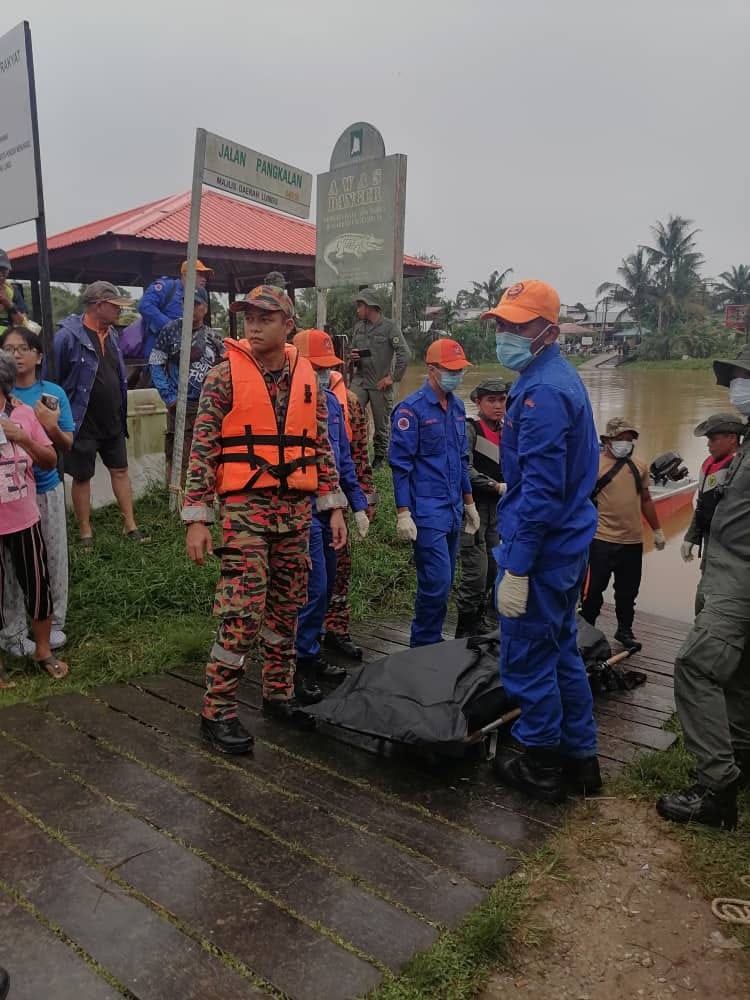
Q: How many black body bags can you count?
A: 1